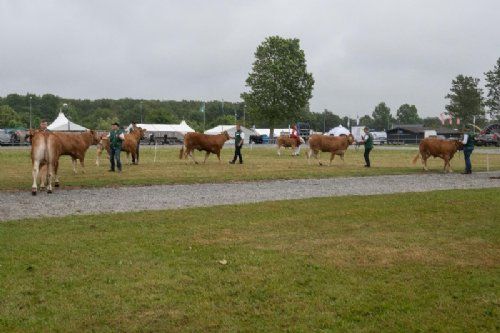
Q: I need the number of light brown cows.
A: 7